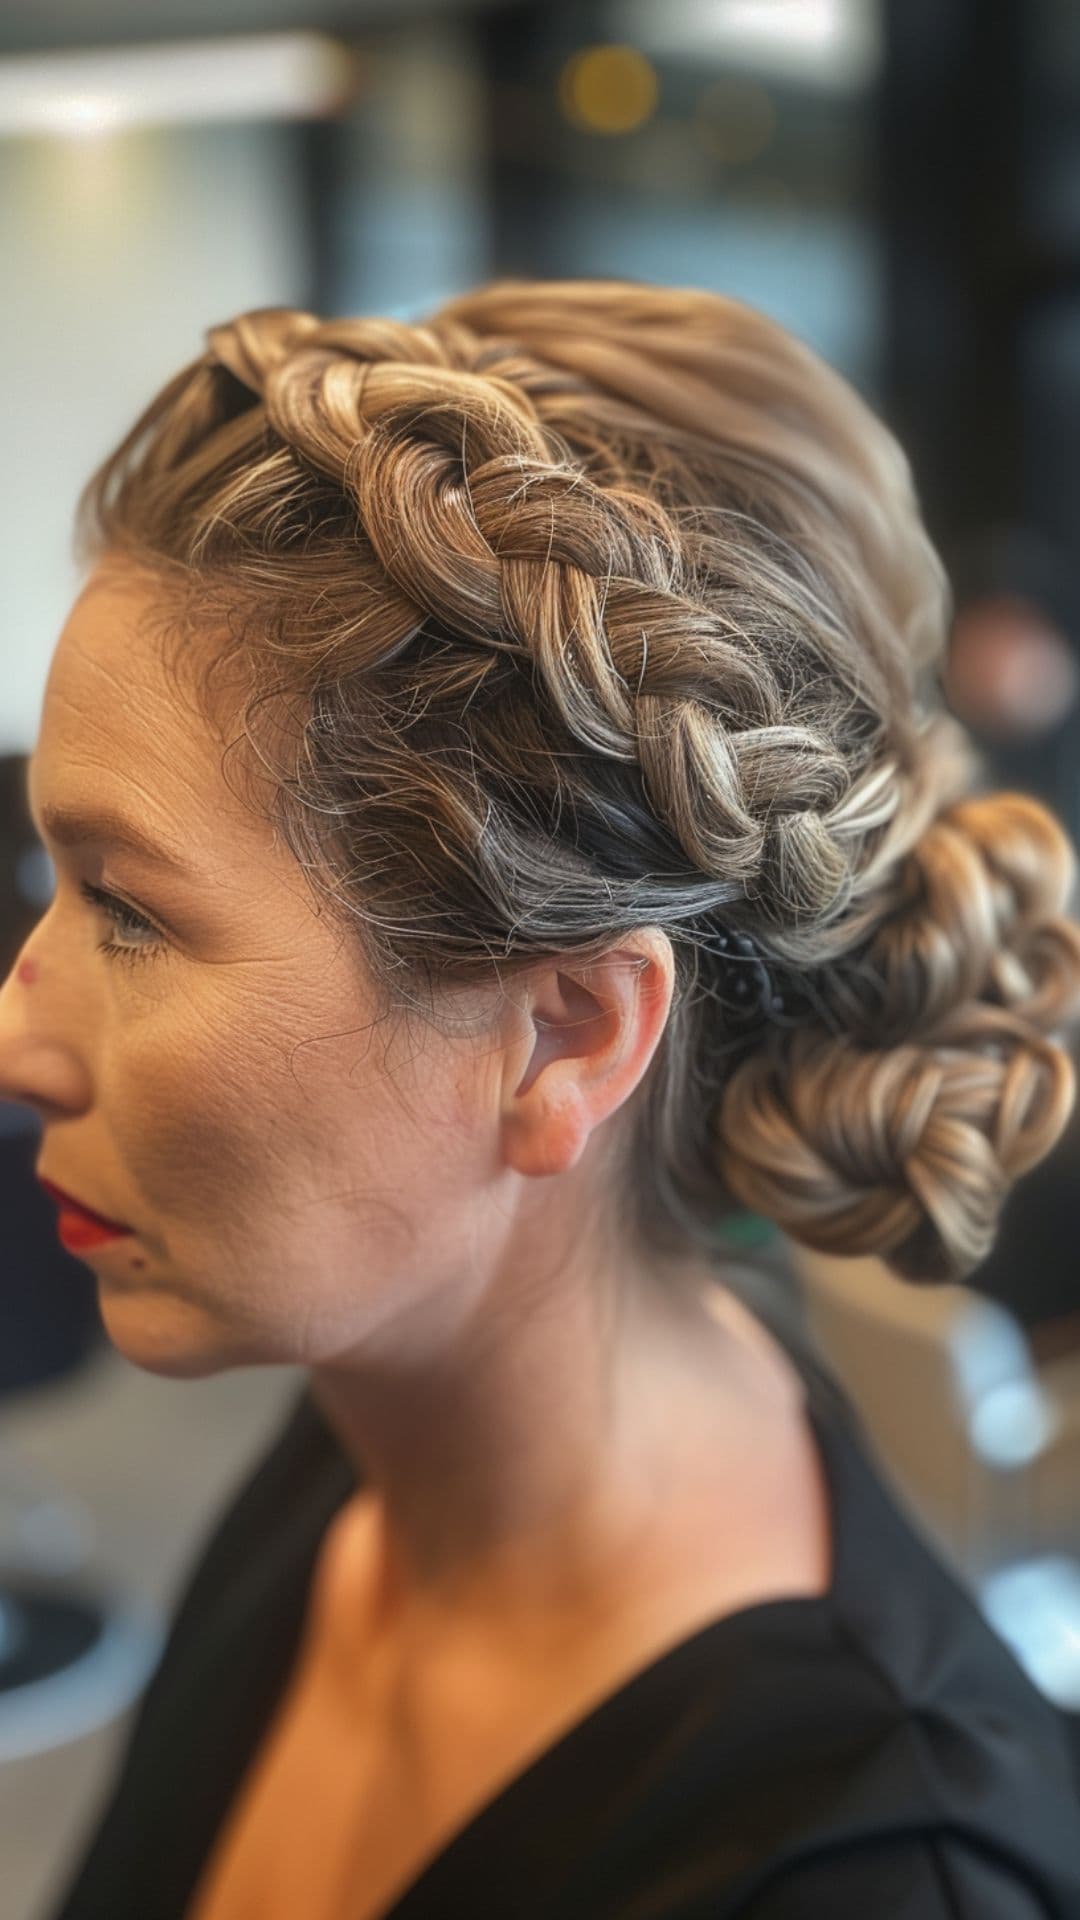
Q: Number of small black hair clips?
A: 1